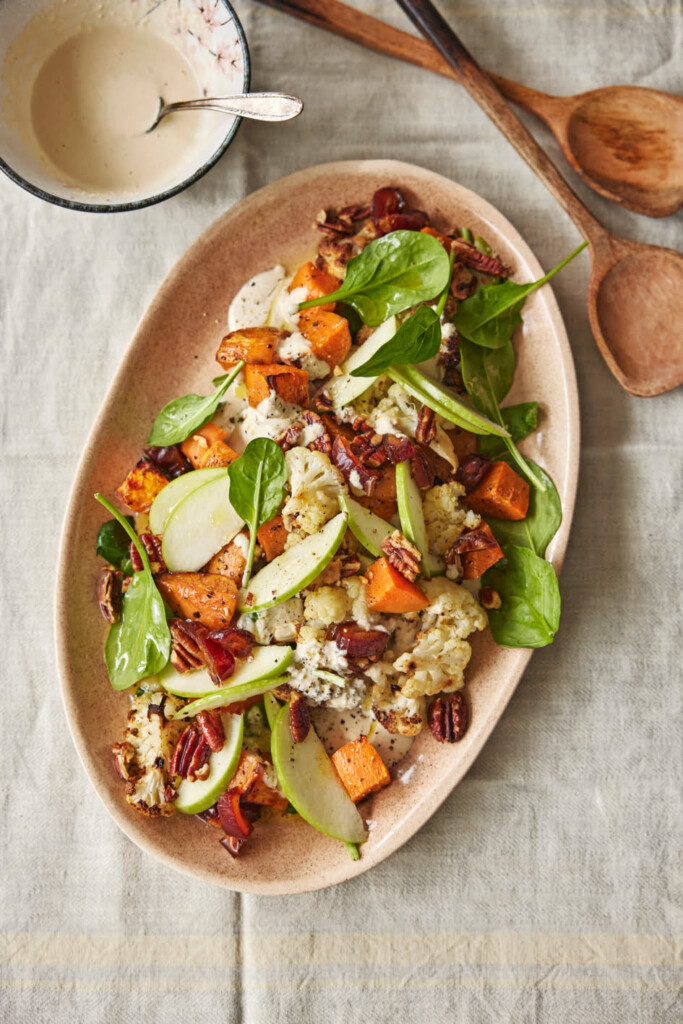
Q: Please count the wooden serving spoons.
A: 2